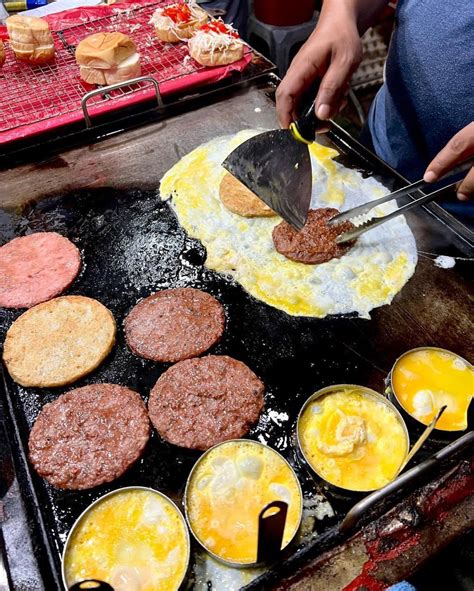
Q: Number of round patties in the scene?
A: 7